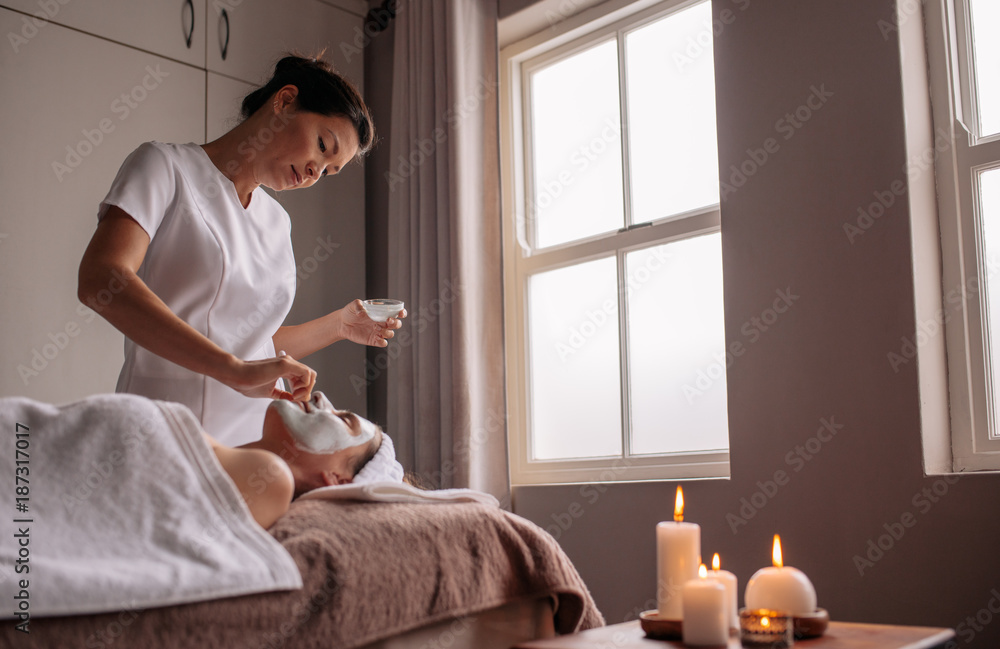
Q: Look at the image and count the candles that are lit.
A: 5